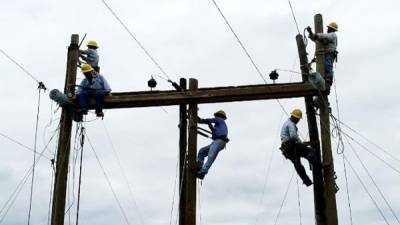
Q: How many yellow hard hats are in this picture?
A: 4